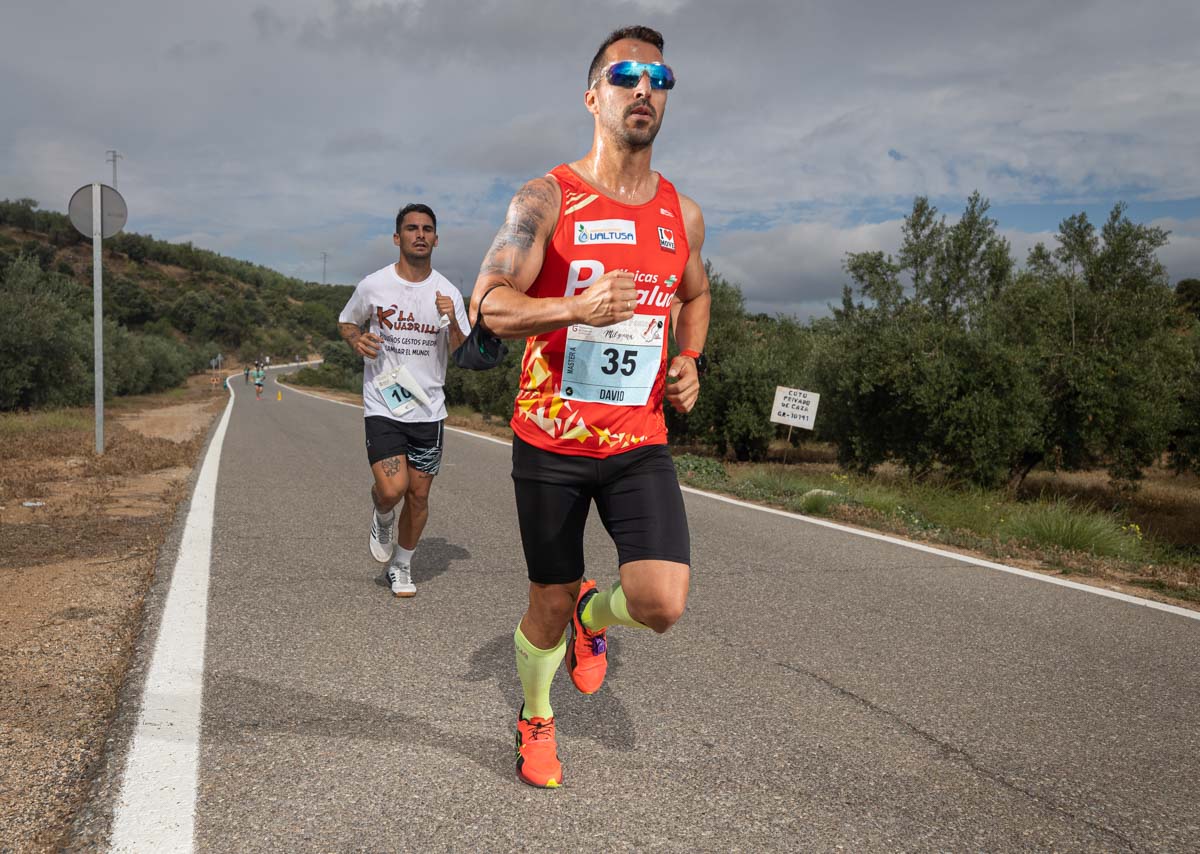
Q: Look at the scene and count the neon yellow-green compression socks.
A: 2